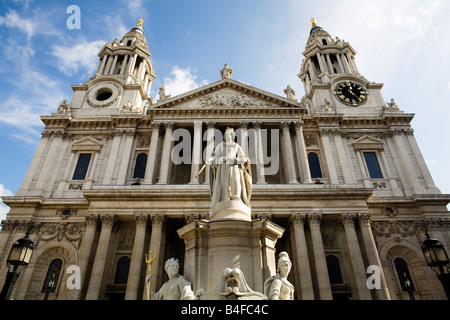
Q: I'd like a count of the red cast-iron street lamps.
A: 0